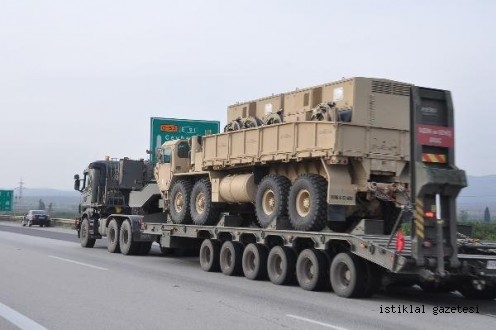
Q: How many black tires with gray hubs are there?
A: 9